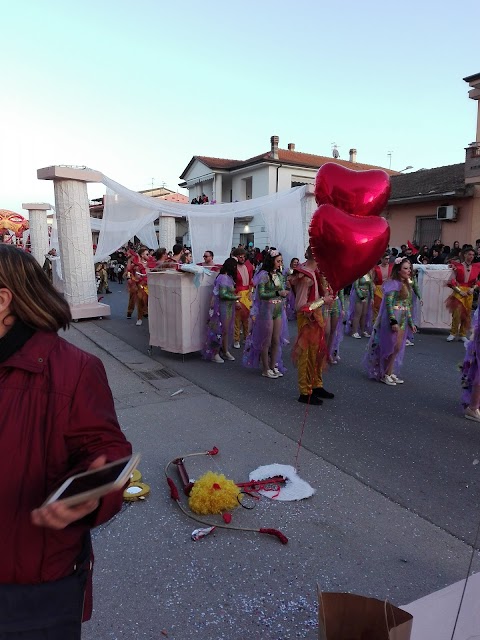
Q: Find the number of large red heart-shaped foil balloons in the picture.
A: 2